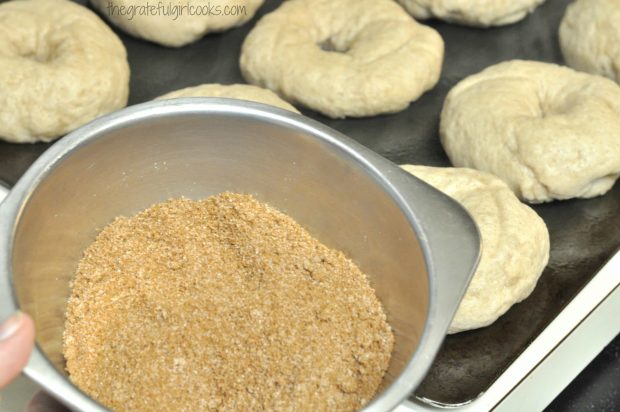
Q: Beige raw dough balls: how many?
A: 8